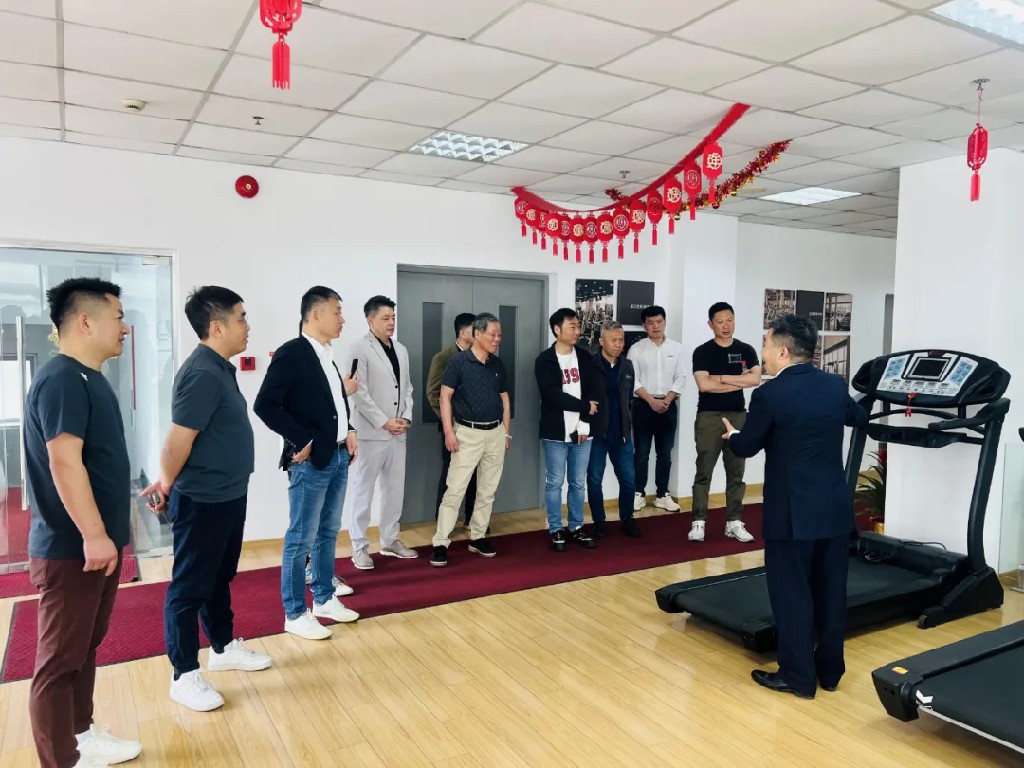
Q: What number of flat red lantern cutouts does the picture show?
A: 14